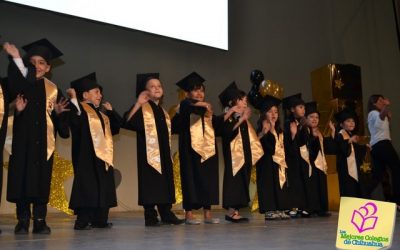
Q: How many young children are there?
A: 9